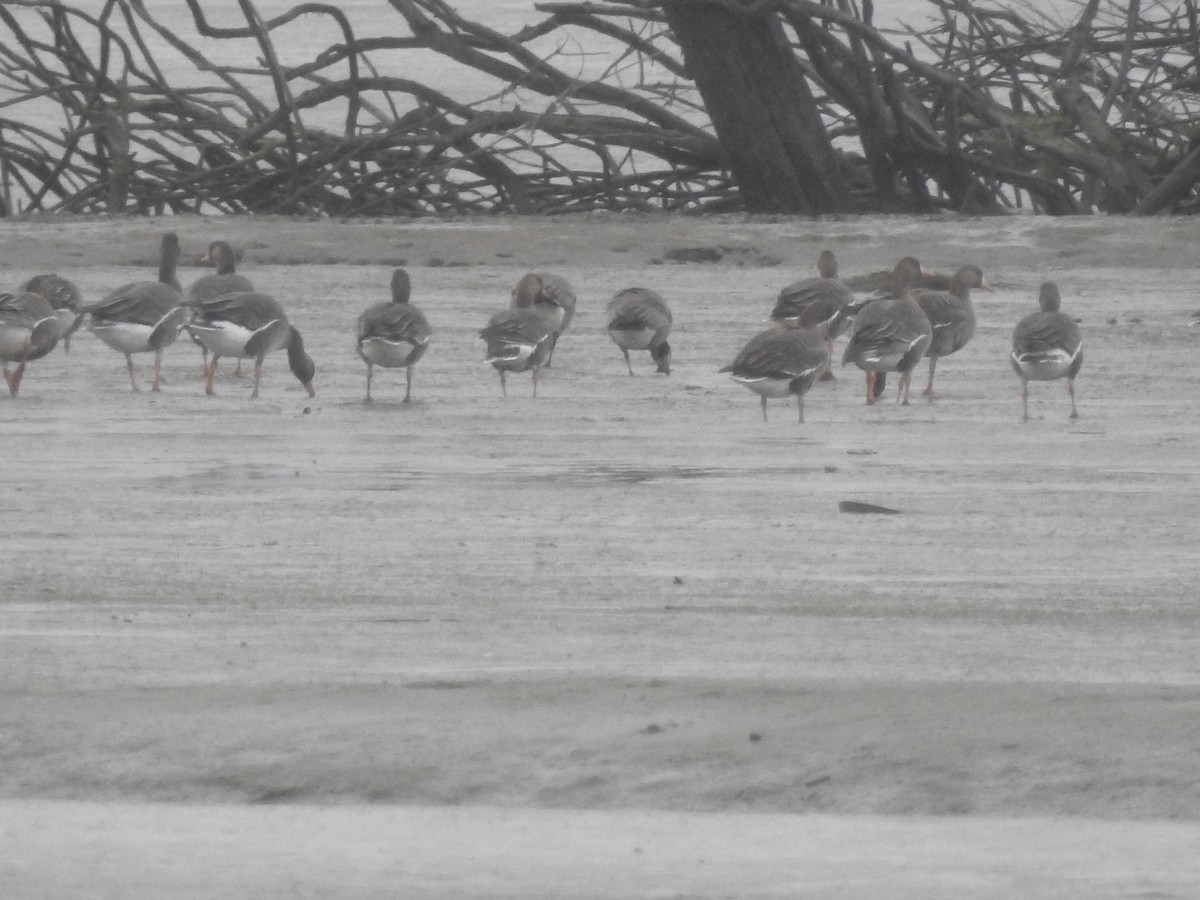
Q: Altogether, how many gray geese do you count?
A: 14